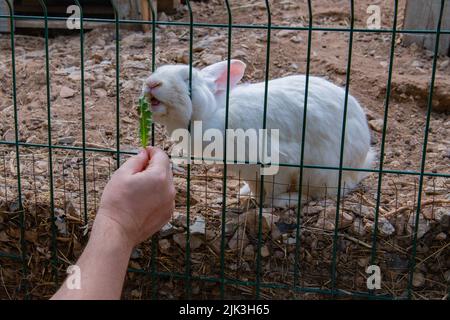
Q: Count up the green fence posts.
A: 12